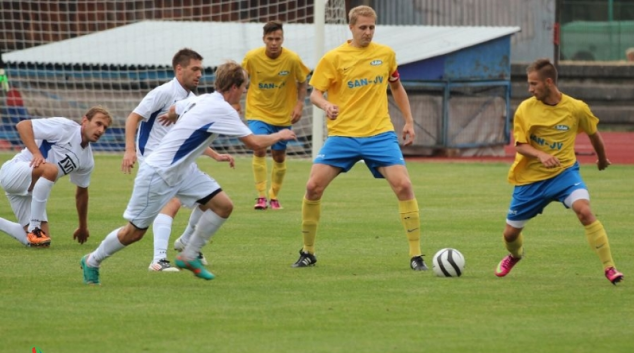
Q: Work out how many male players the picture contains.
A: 6